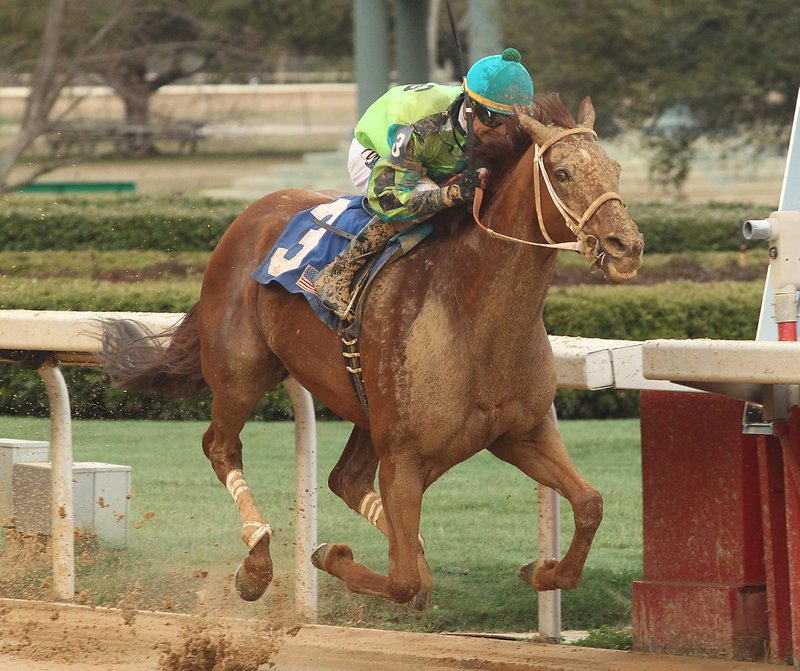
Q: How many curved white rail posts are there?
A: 3